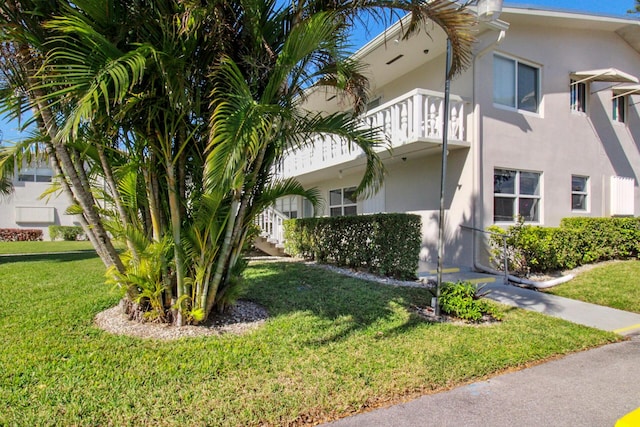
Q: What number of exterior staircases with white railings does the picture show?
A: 1